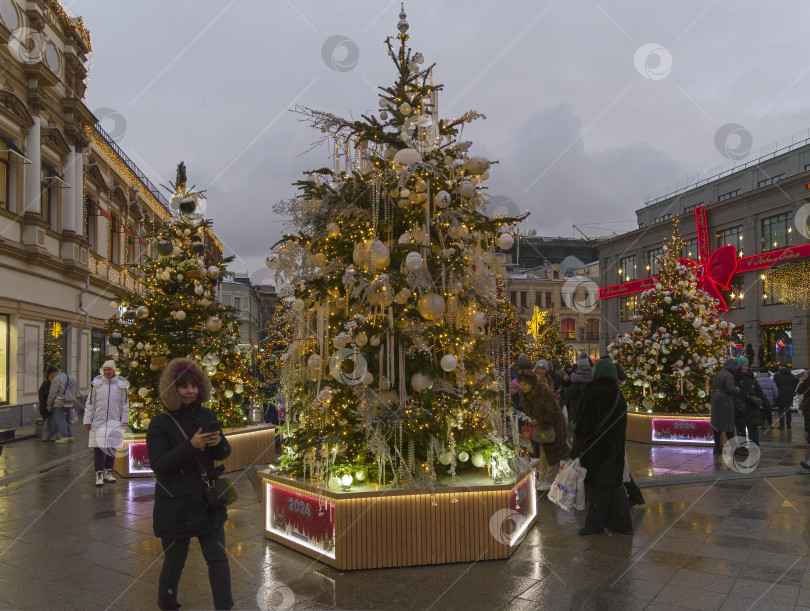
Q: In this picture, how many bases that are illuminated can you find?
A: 3